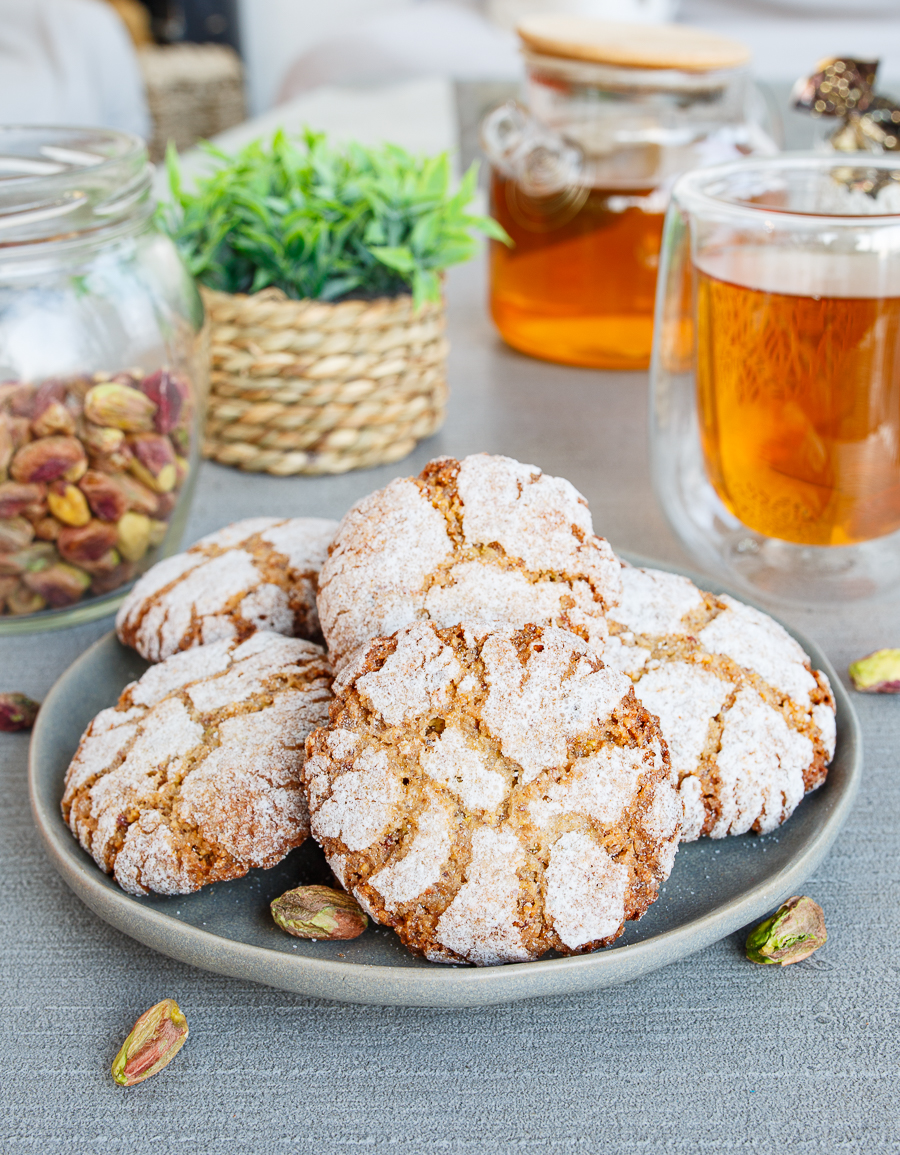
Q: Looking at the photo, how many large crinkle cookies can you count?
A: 5